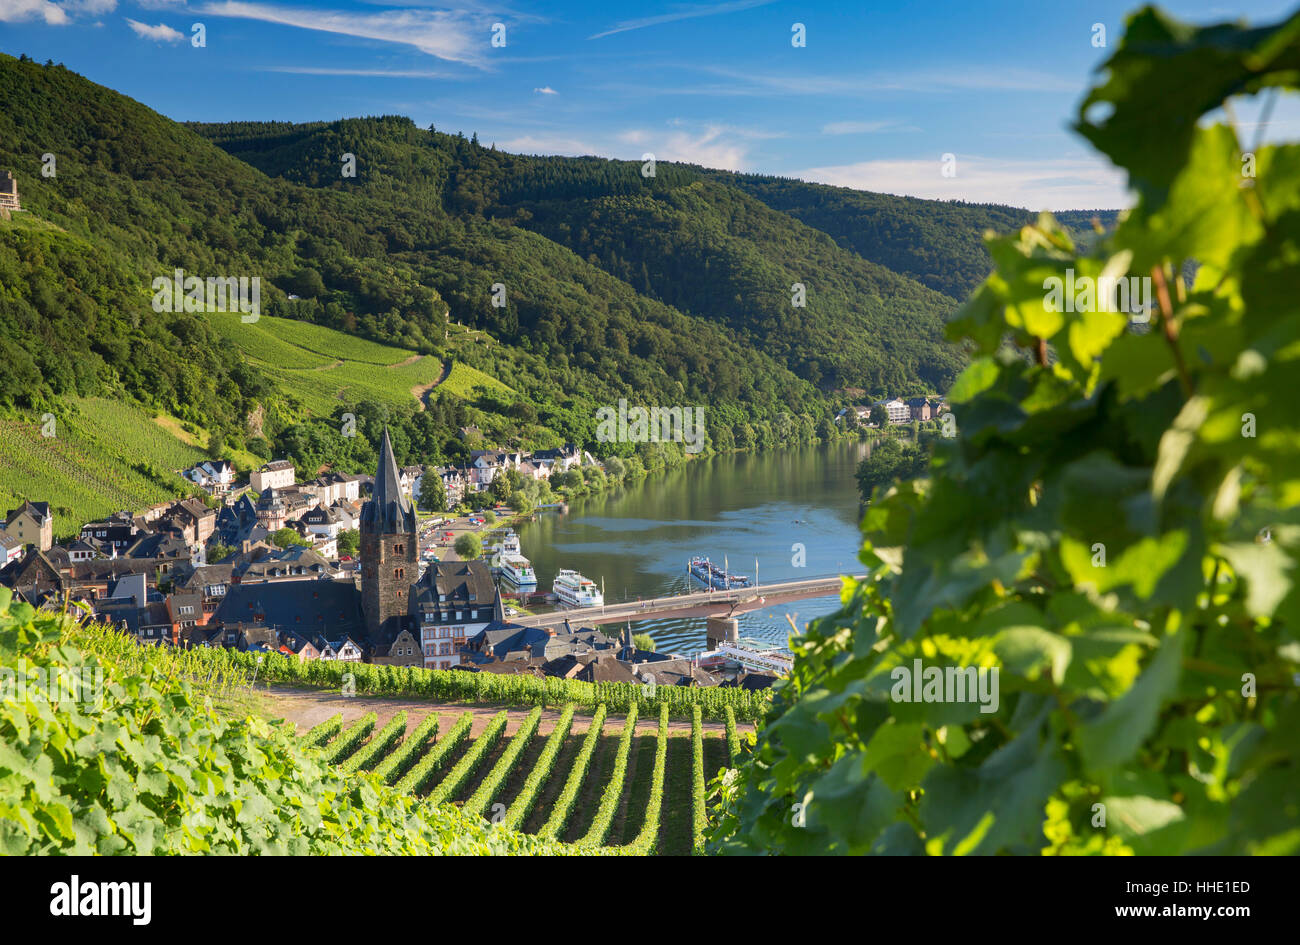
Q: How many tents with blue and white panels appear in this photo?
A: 0